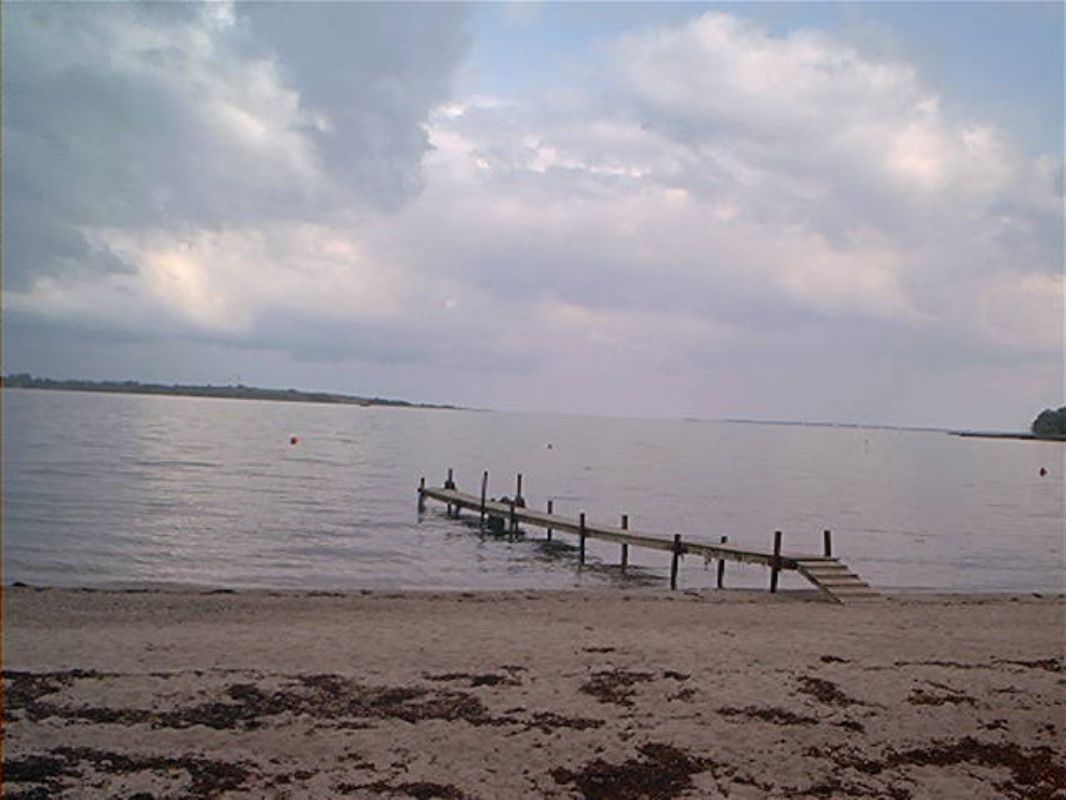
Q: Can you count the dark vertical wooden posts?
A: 12